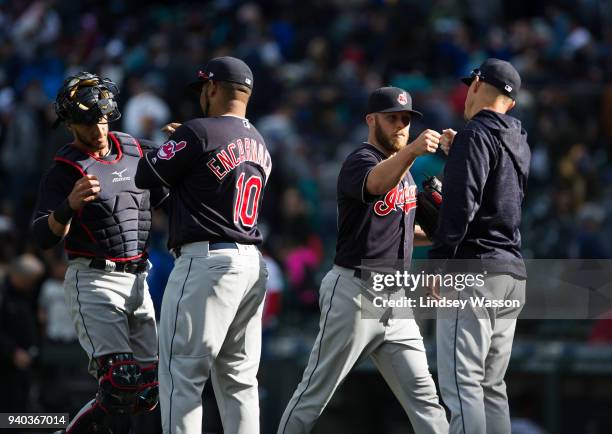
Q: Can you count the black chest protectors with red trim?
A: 1